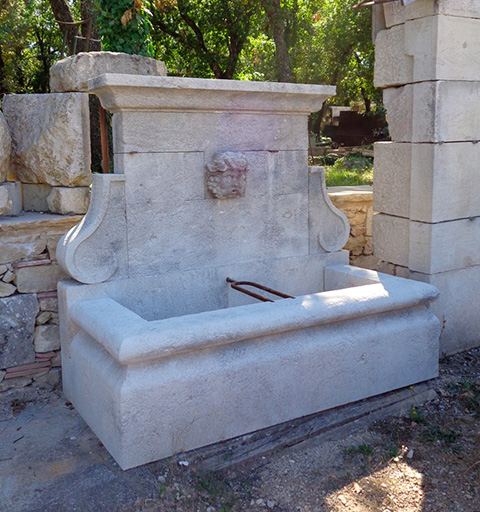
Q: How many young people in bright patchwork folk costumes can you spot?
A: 0